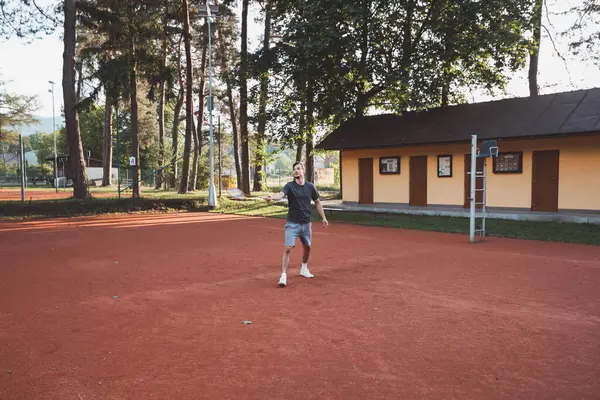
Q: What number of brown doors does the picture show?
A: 4